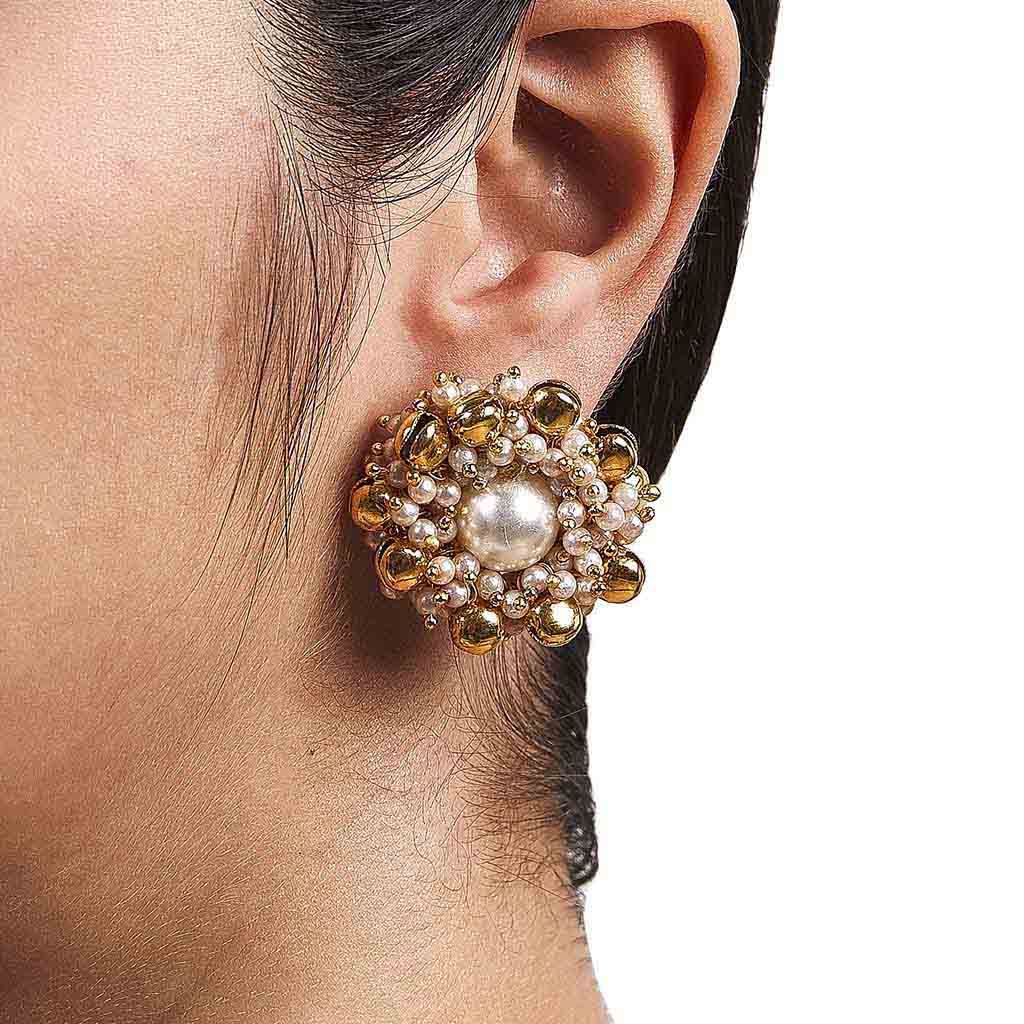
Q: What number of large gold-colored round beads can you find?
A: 9